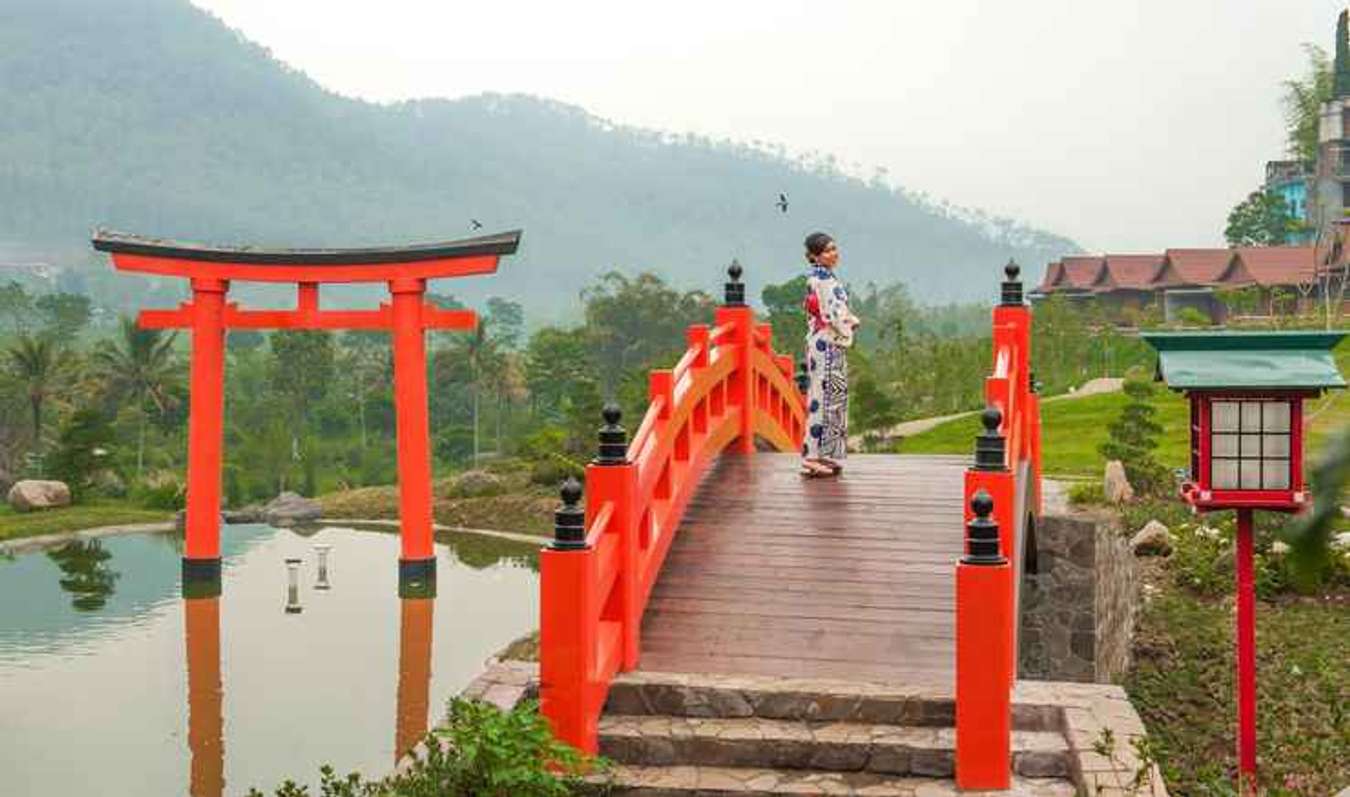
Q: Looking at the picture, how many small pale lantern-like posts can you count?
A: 2